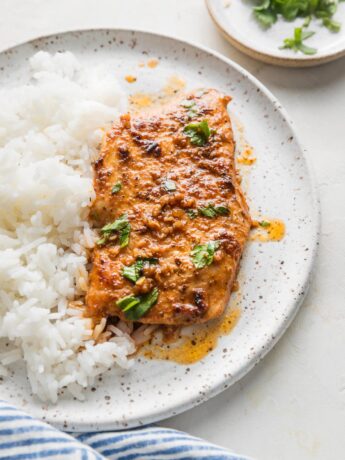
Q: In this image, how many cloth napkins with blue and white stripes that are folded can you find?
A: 1